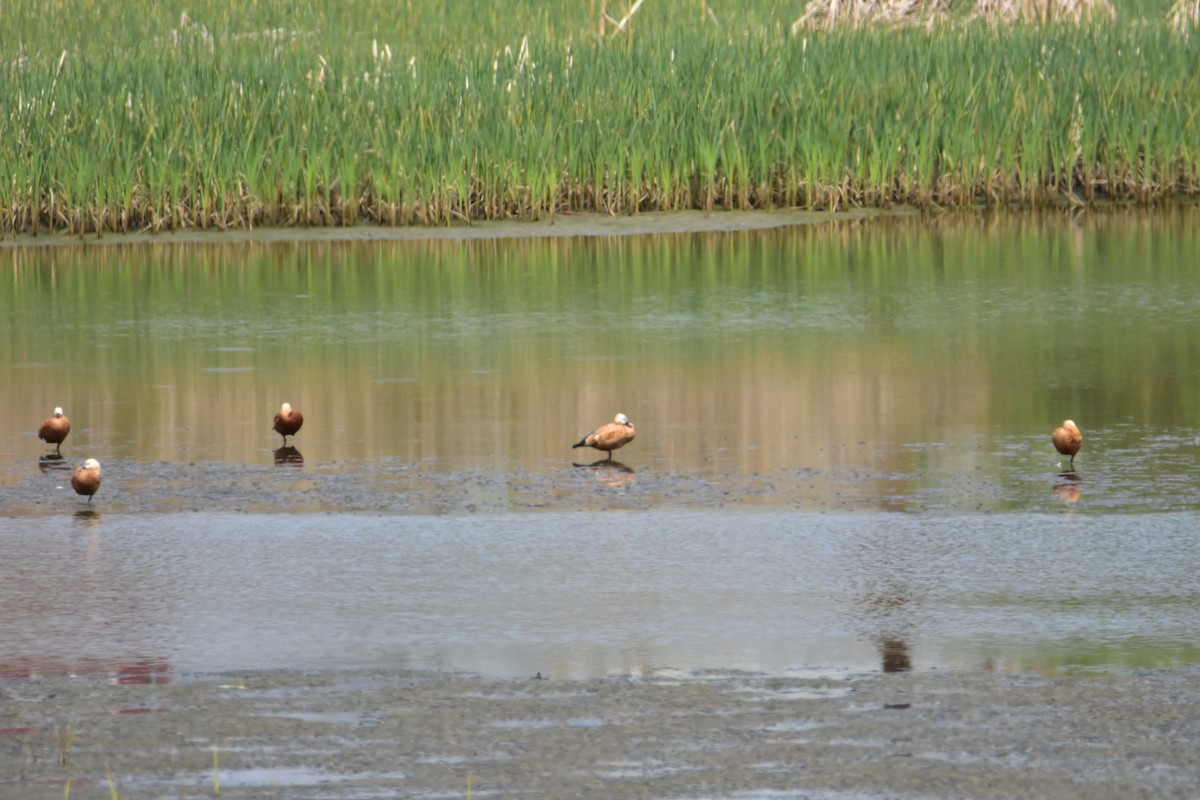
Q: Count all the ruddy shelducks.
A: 5